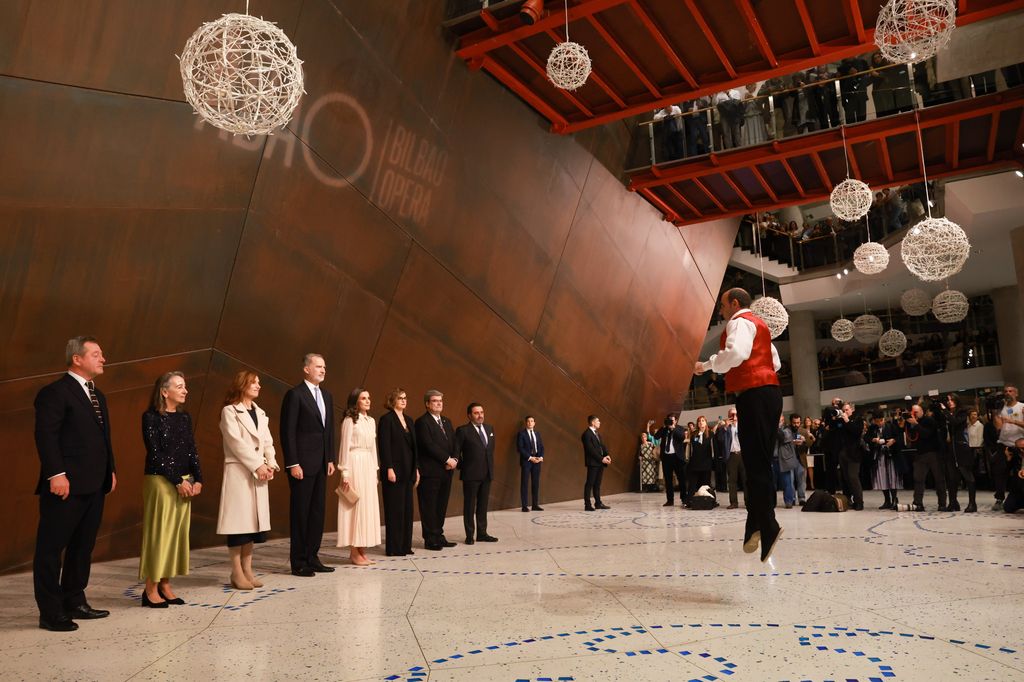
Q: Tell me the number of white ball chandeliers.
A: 12